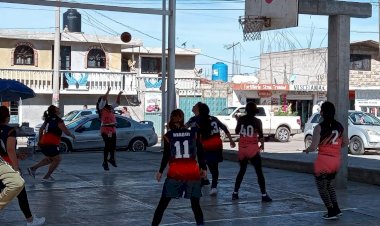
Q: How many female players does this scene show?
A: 7